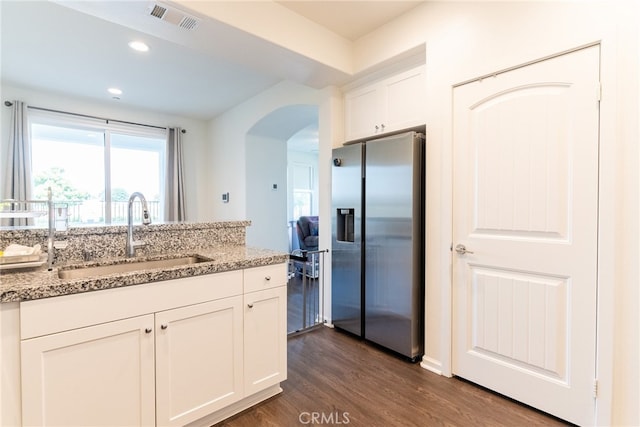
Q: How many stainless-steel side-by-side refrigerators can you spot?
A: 1